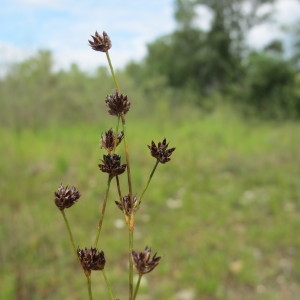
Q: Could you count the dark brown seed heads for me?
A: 9